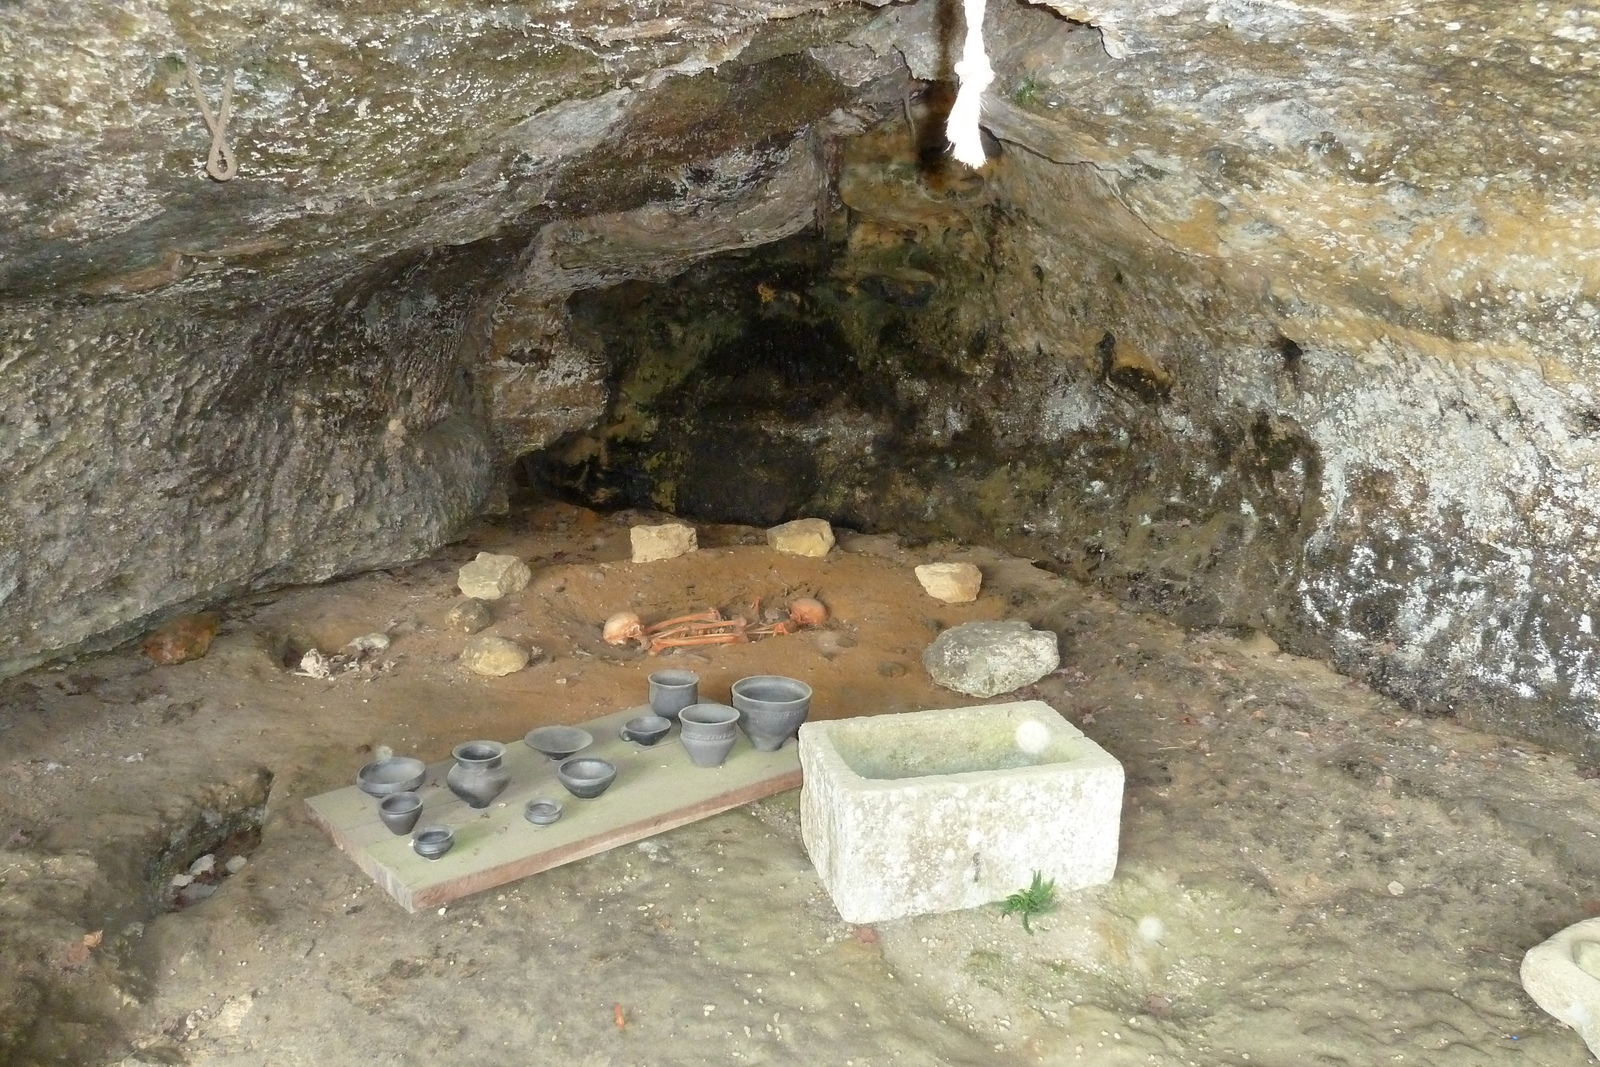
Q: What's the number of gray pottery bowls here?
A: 11